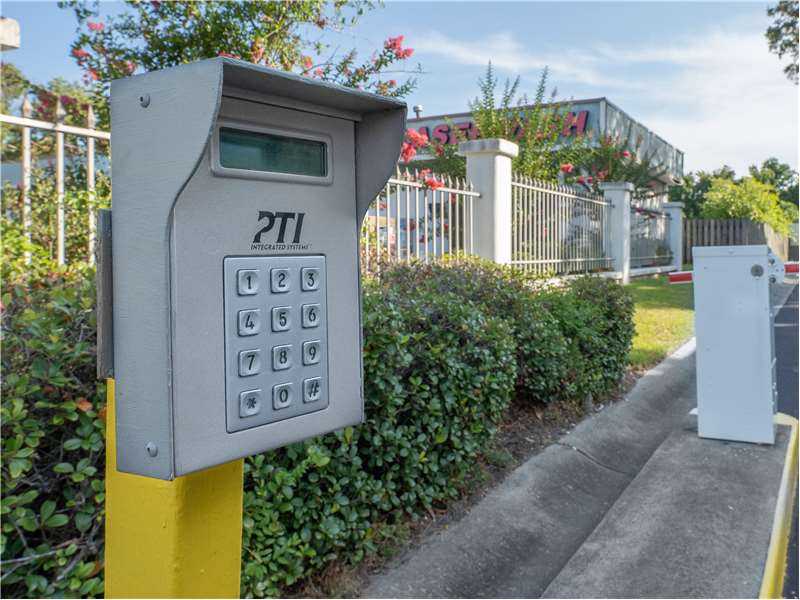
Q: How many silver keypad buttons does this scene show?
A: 12